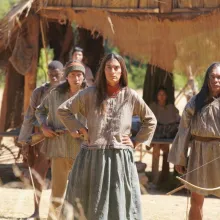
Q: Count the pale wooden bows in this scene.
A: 1